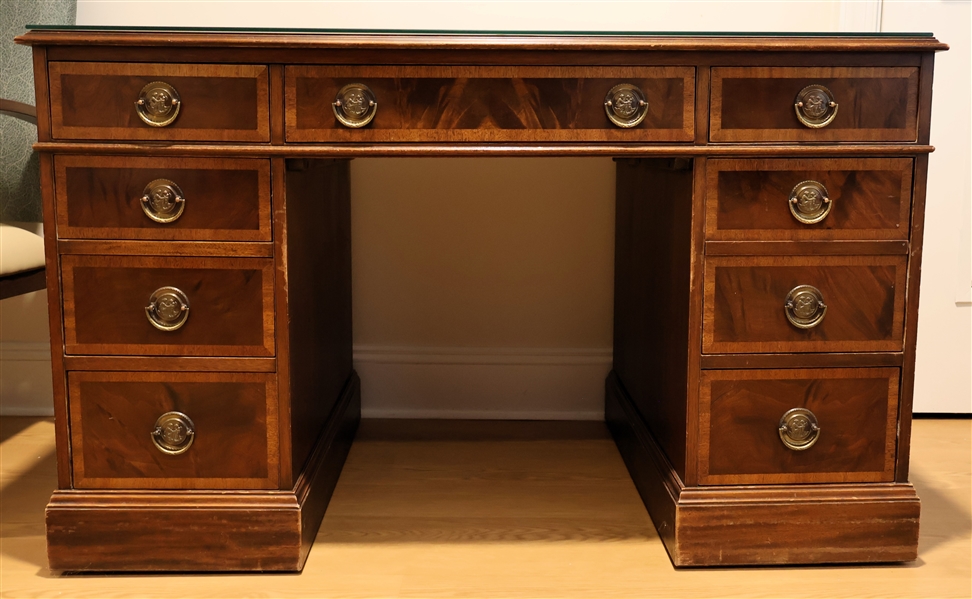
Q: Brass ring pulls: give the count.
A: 10